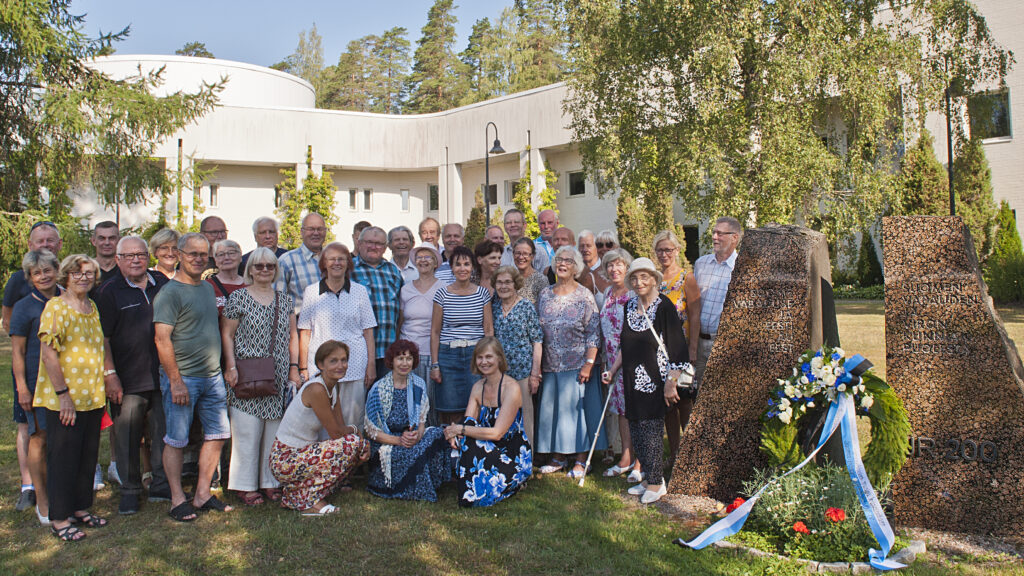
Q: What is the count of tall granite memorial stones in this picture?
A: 2